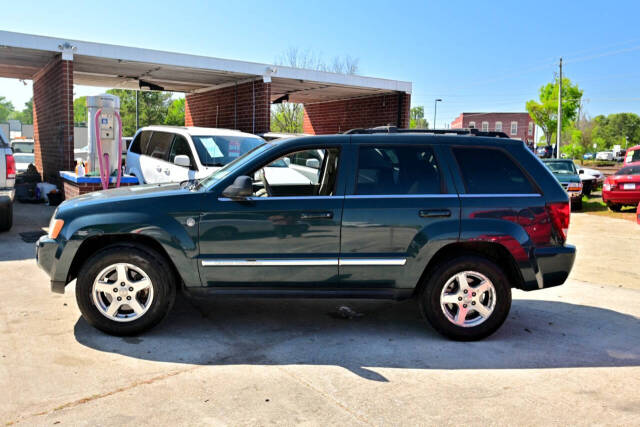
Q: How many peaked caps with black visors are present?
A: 0